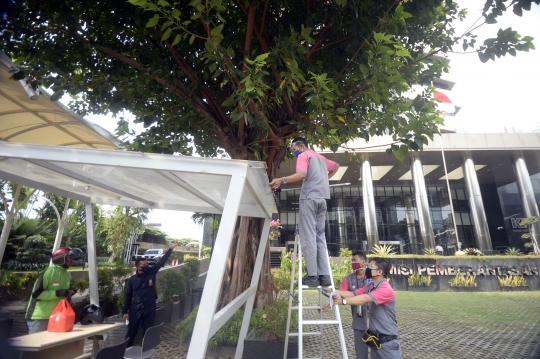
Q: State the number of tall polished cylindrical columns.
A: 4